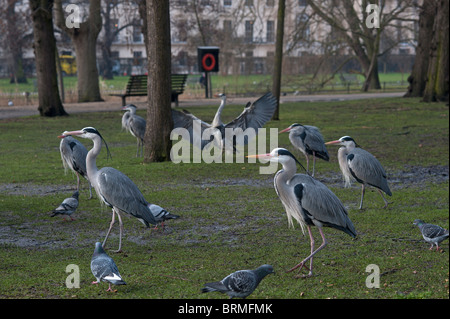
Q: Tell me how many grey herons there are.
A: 7